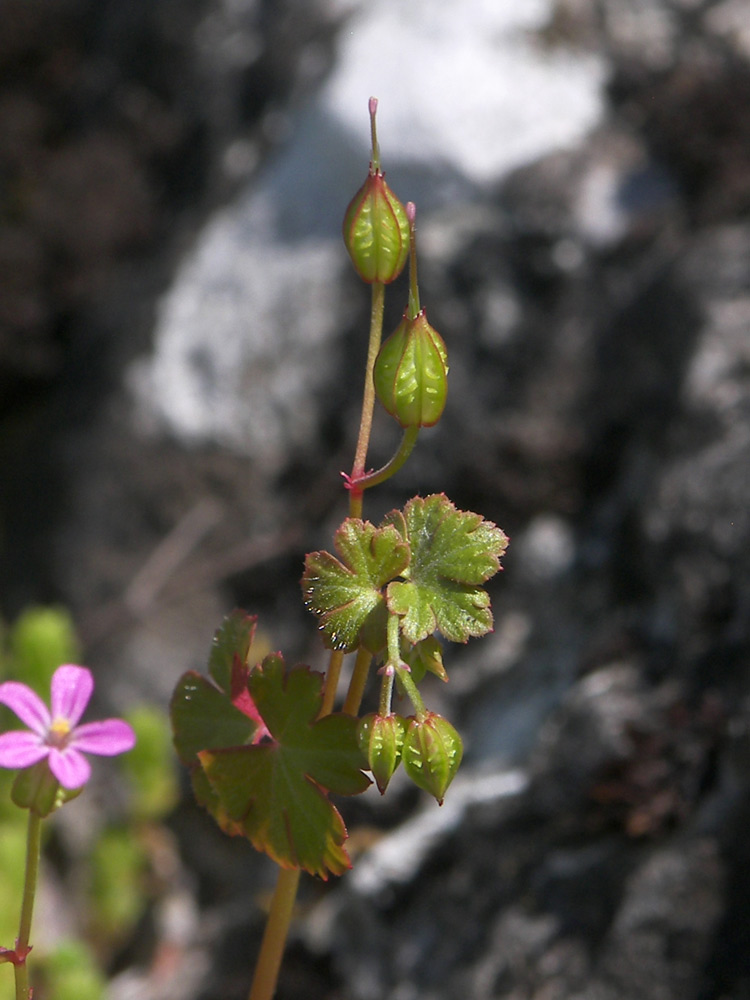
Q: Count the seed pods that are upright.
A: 2